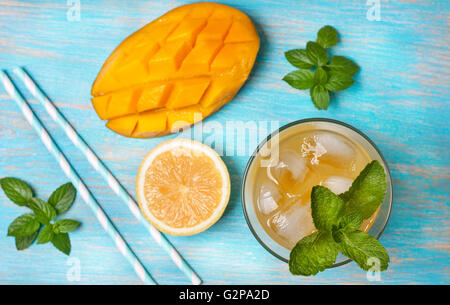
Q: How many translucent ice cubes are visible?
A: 5